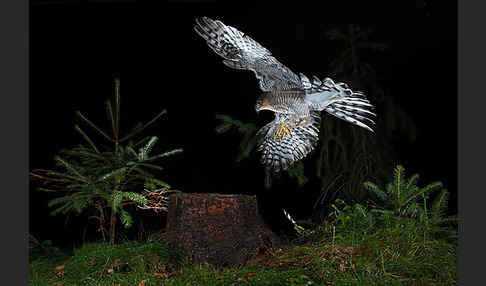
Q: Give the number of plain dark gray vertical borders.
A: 2